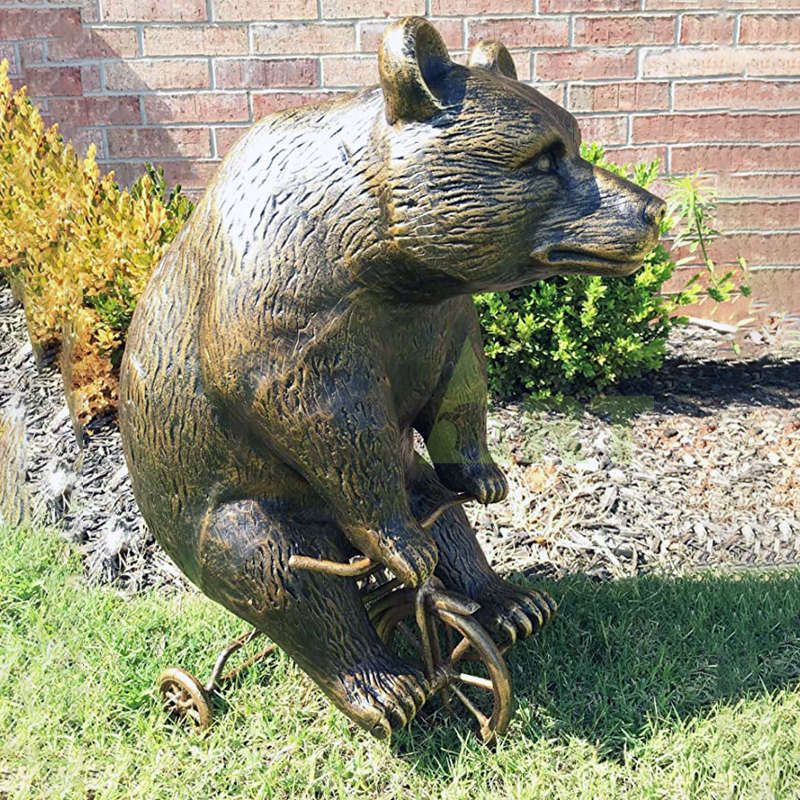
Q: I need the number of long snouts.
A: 1